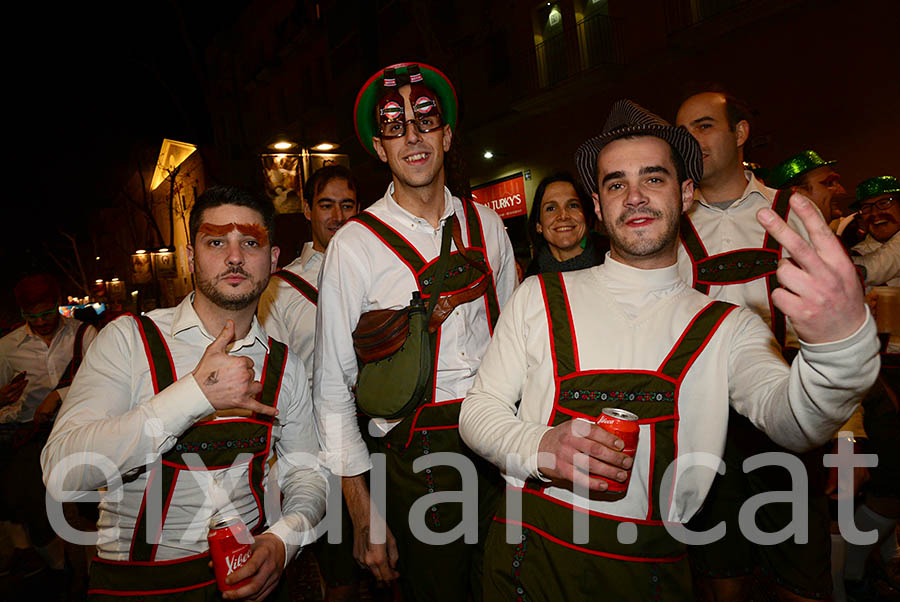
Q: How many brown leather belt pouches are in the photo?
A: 1